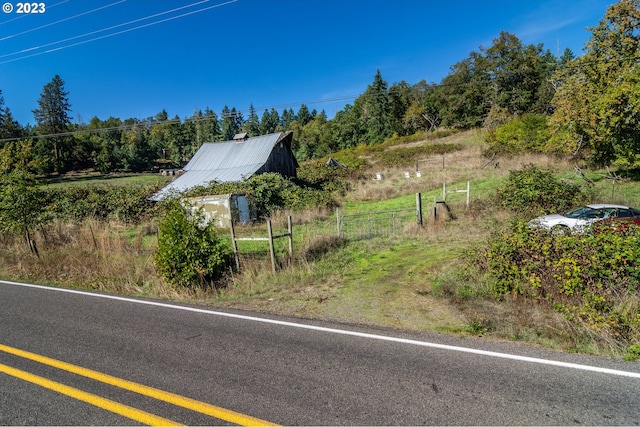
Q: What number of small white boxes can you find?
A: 3